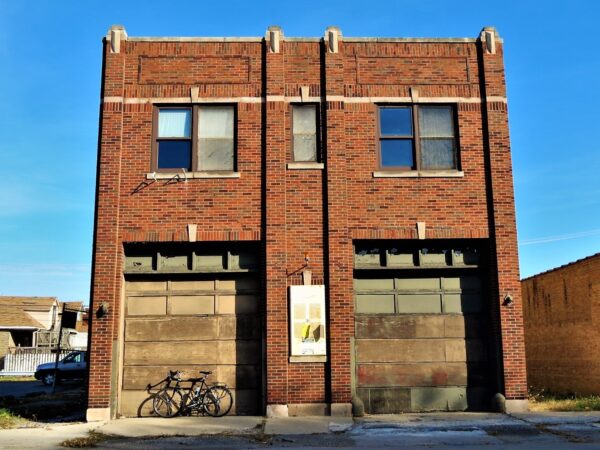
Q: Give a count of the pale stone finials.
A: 4